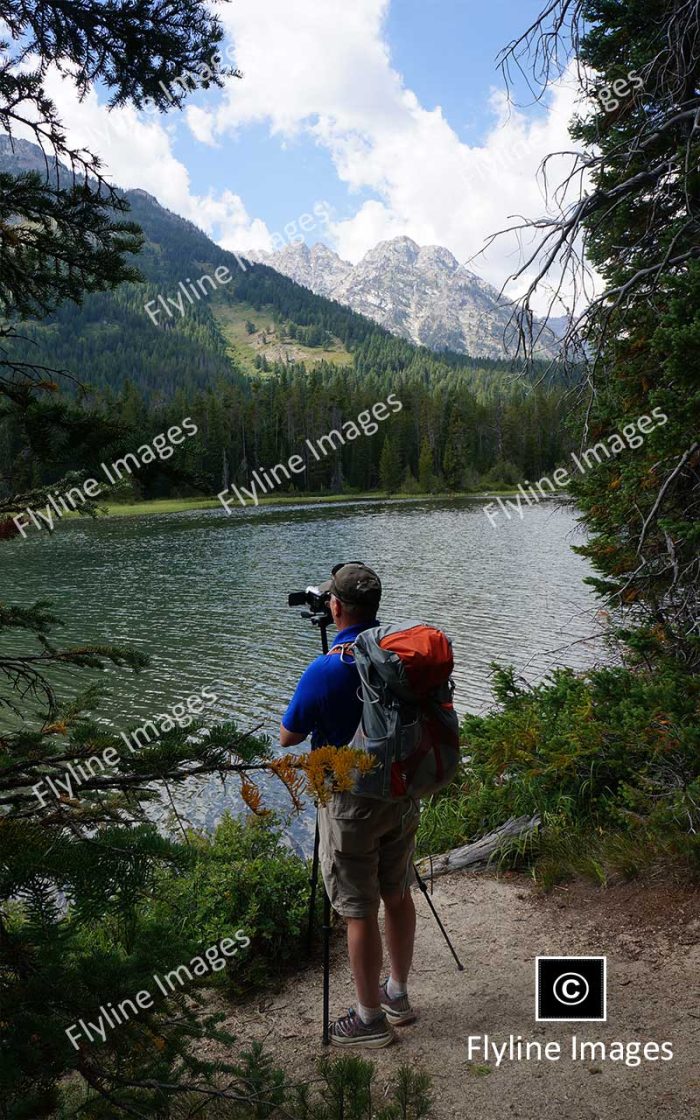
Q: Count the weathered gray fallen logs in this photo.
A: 1